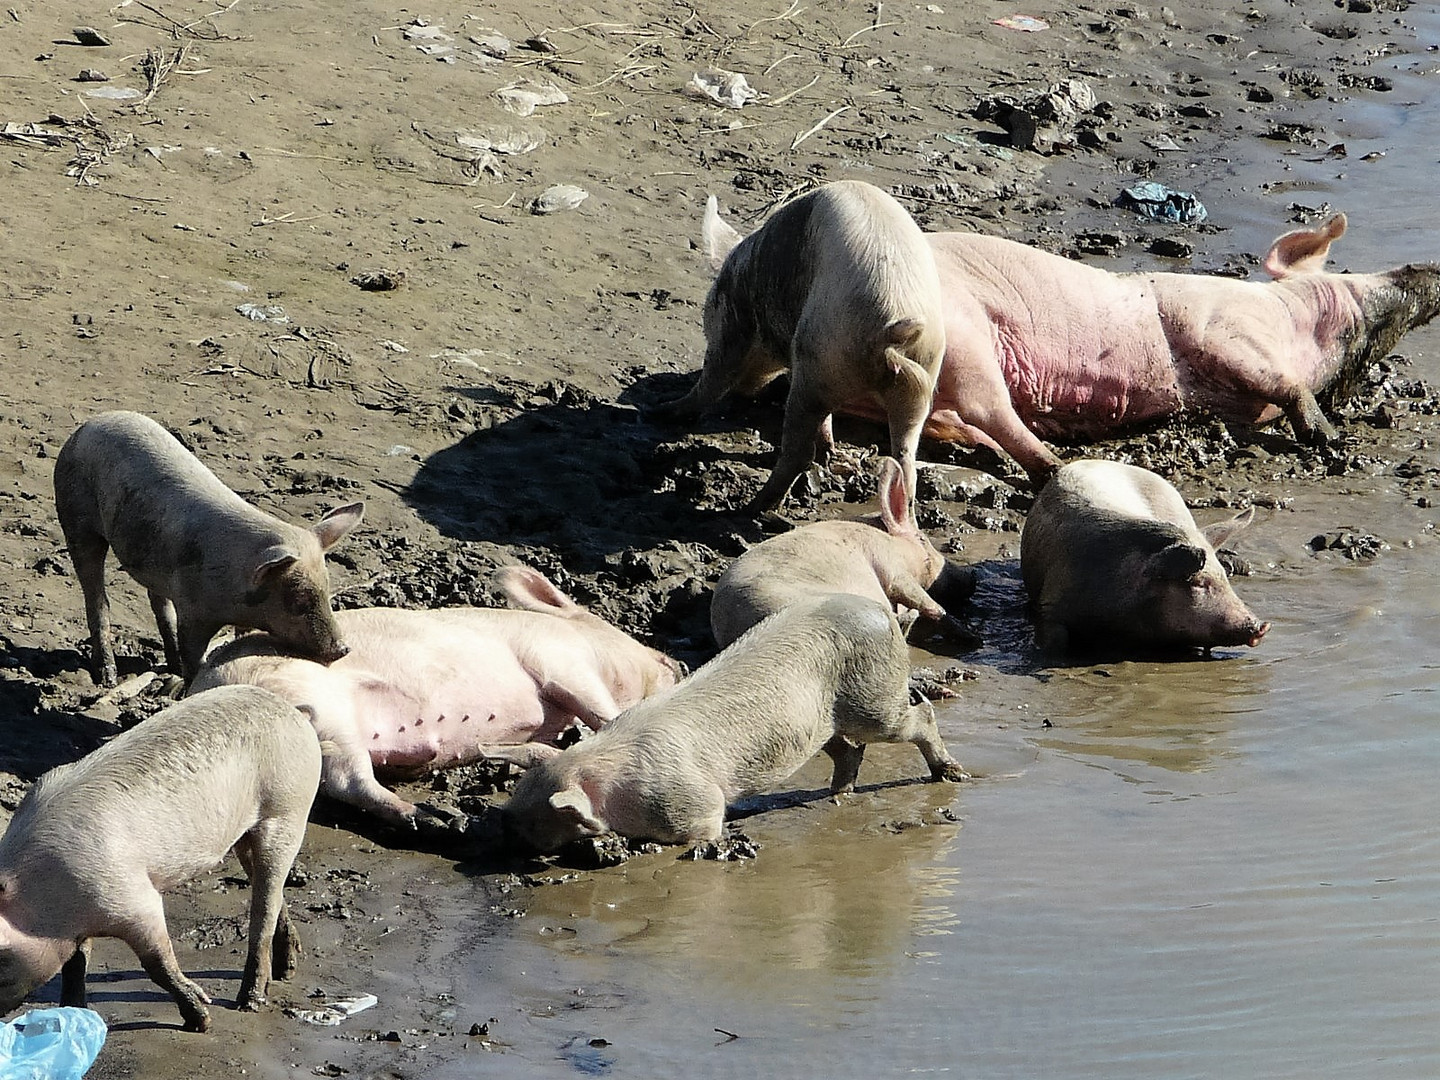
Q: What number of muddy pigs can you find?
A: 8